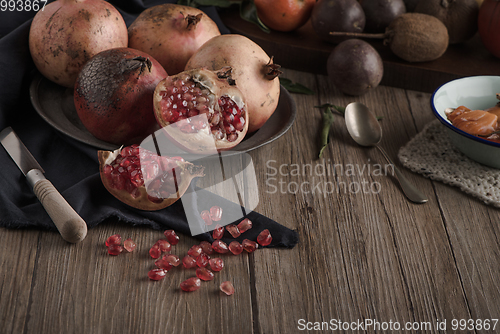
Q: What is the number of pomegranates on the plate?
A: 5